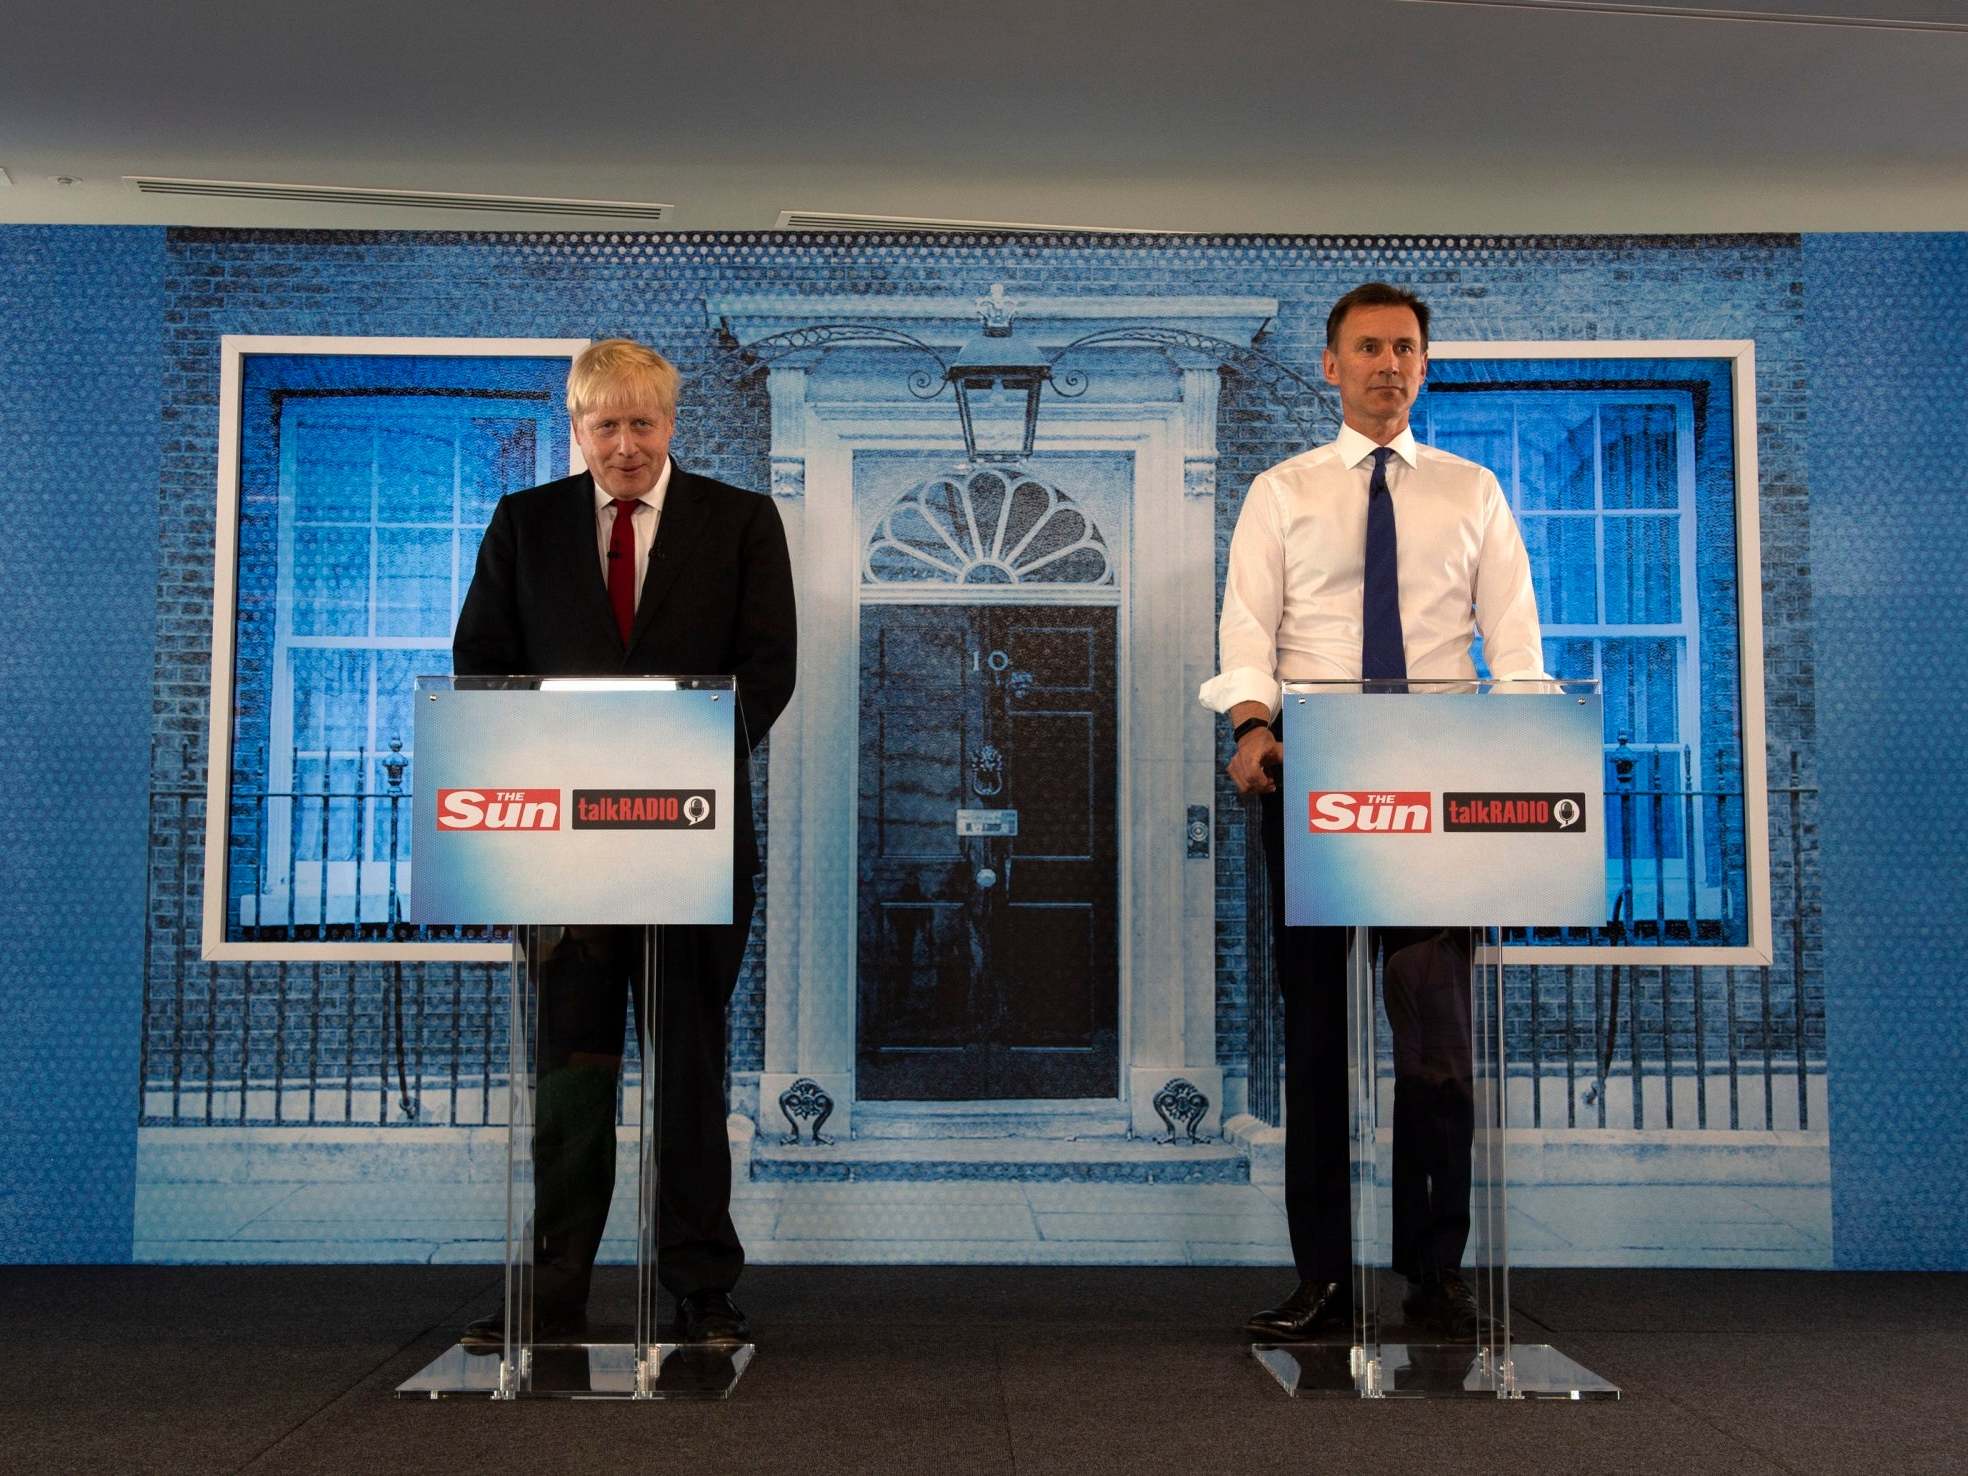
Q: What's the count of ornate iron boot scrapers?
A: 2